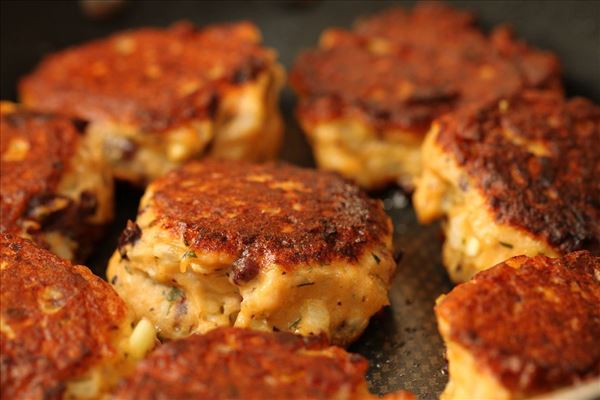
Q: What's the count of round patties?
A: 8